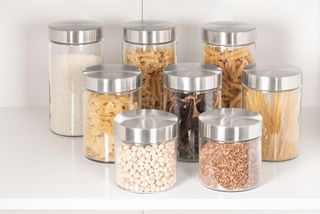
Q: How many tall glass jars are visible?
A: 3